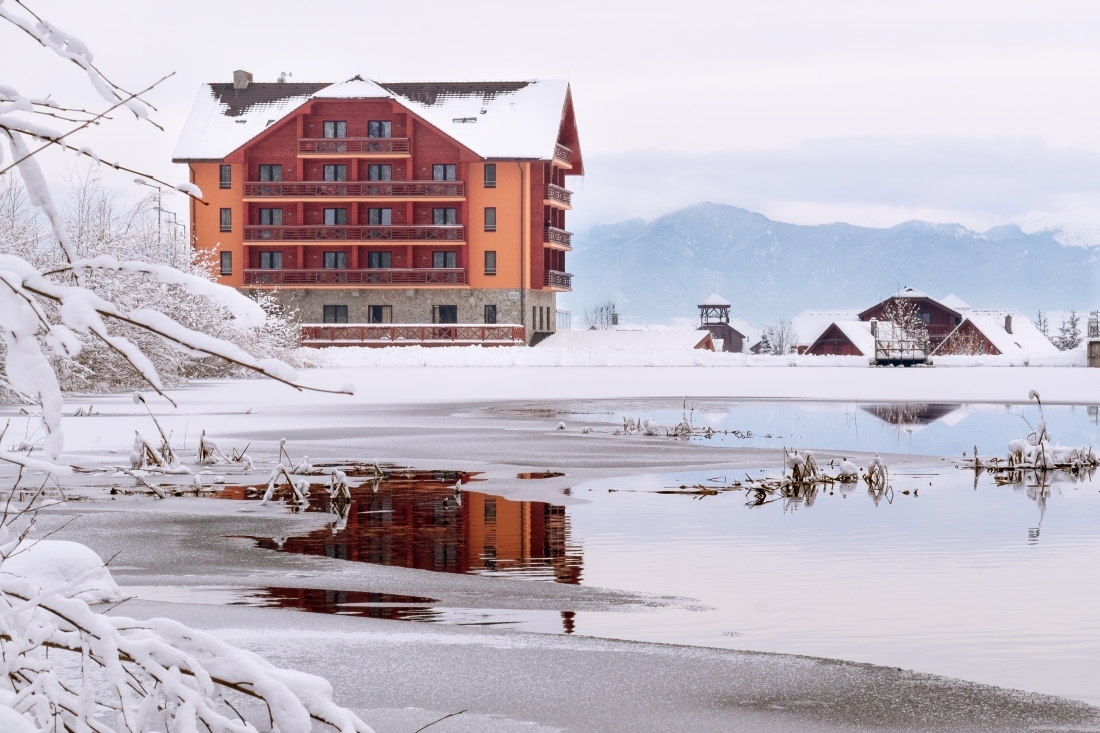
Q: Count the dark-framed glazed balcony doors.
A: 14